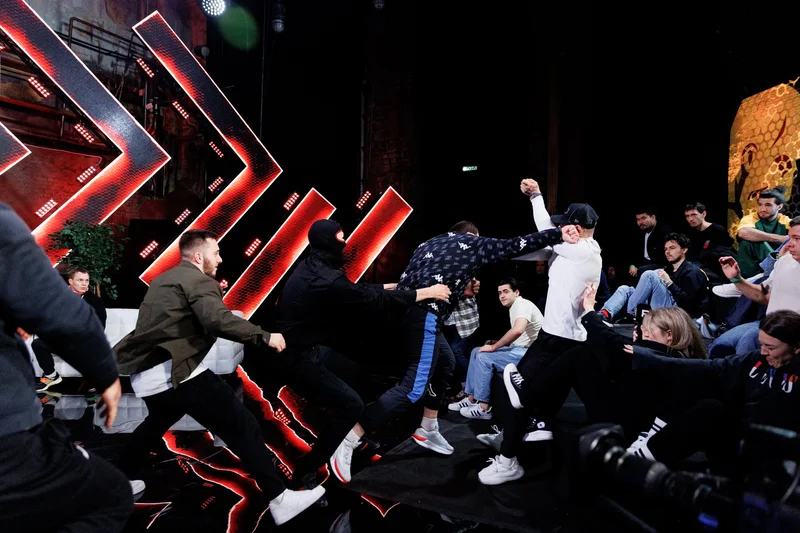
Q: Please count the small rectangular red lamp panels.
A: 13